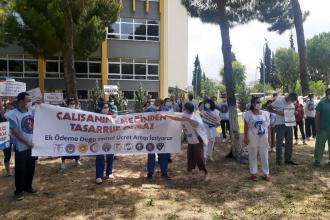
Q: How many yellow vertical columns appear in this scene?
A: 3